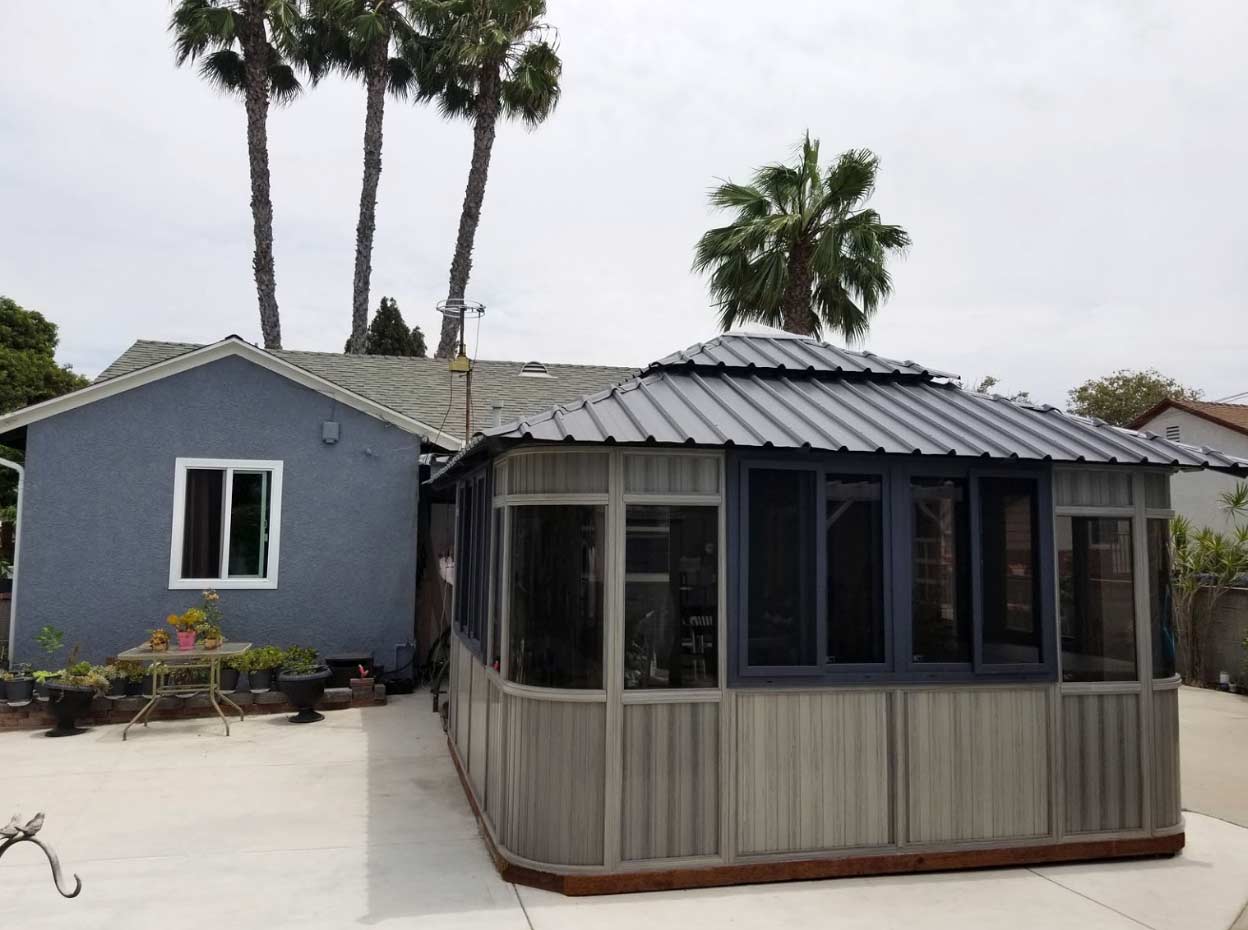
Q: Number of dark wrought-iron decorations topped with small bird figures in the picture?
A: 1